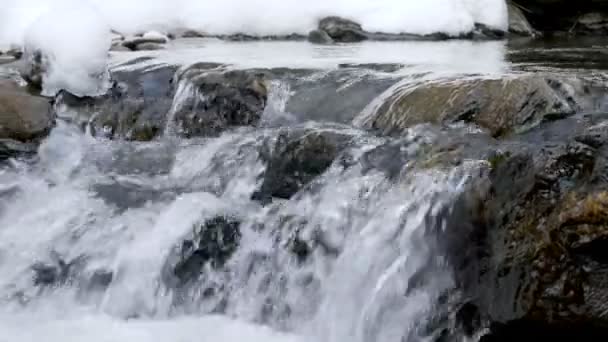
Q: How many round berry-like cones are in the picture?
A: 0